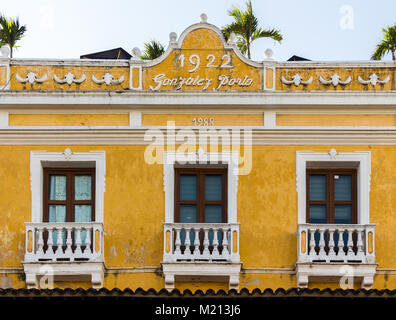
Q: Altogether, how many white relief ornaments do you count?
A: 6